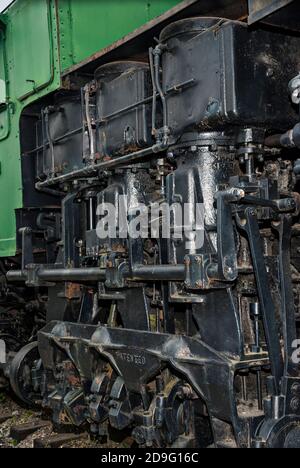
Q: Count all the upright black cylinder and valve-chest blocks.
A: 3